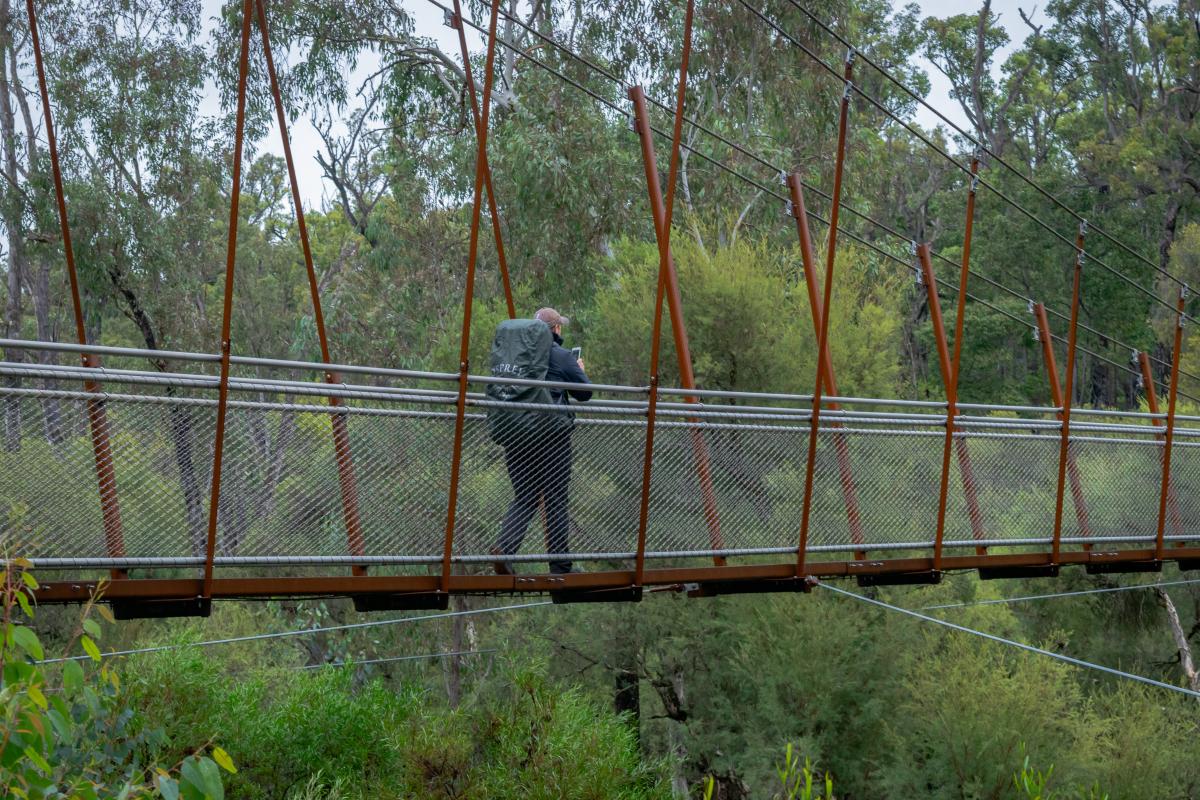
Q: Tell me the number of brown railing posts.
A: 15